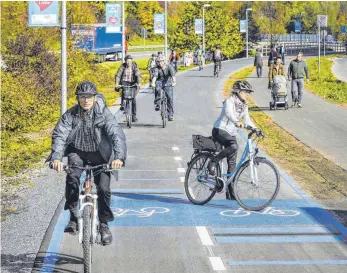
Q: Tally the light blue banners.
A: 5